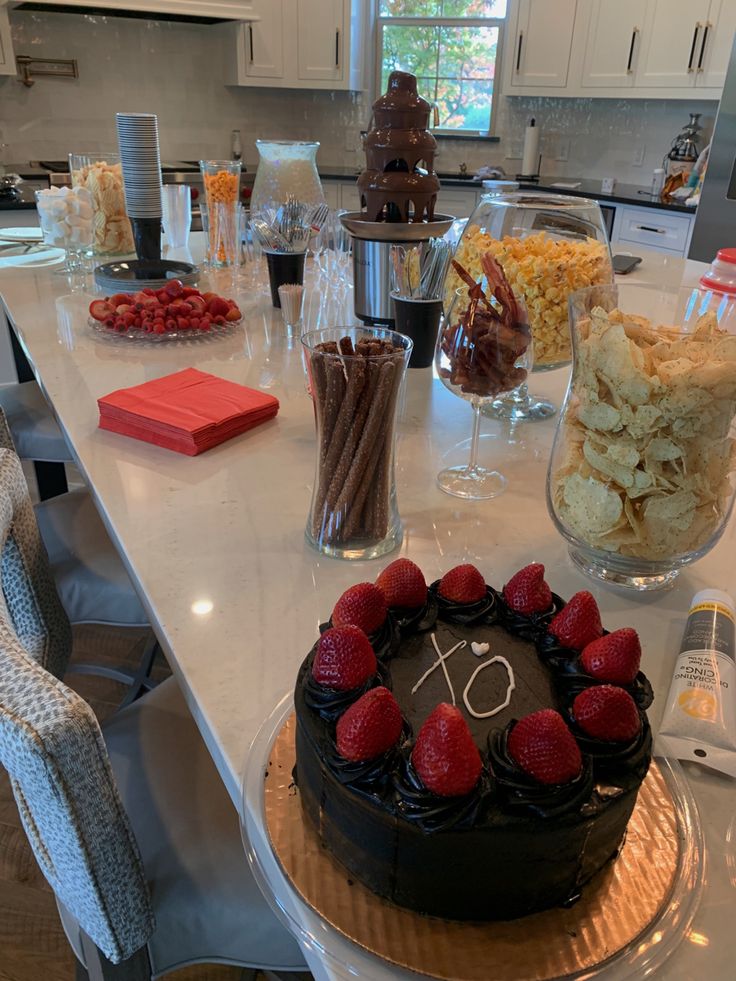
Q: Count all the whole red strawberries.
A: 11